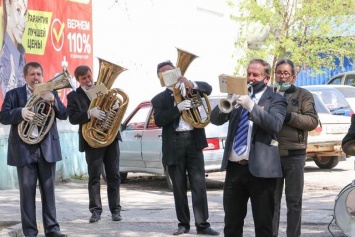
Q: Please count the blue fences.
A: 1